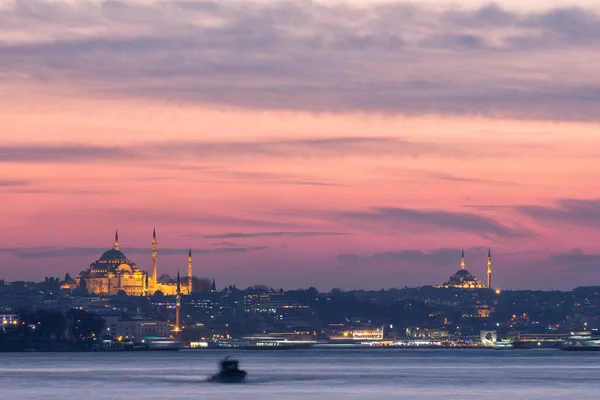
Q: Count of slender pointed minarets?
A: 6